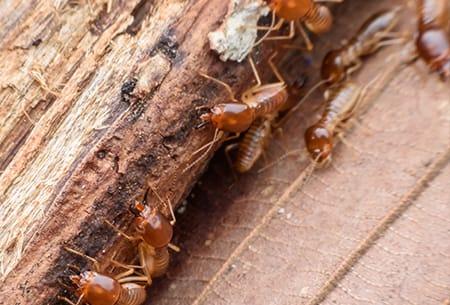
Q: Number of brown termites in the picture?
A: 8